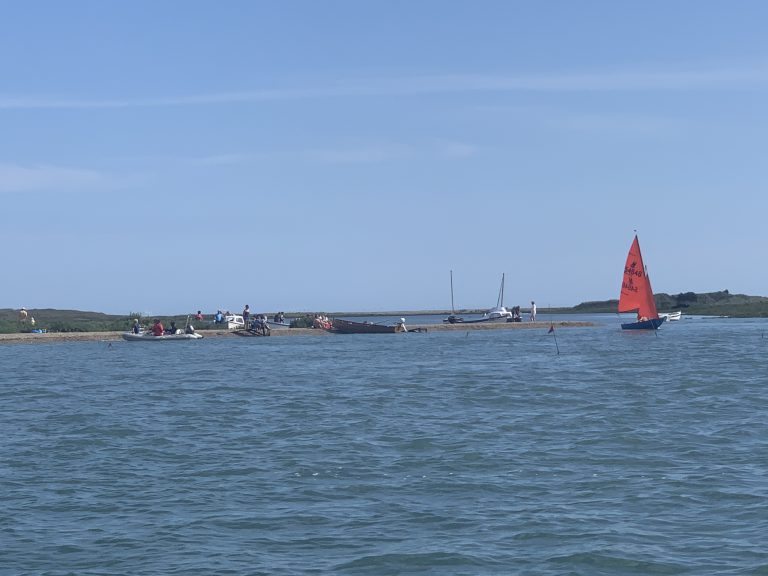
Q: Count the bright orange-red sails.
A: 2